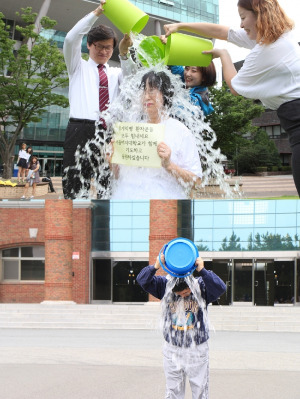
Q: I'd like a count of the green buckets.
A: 3